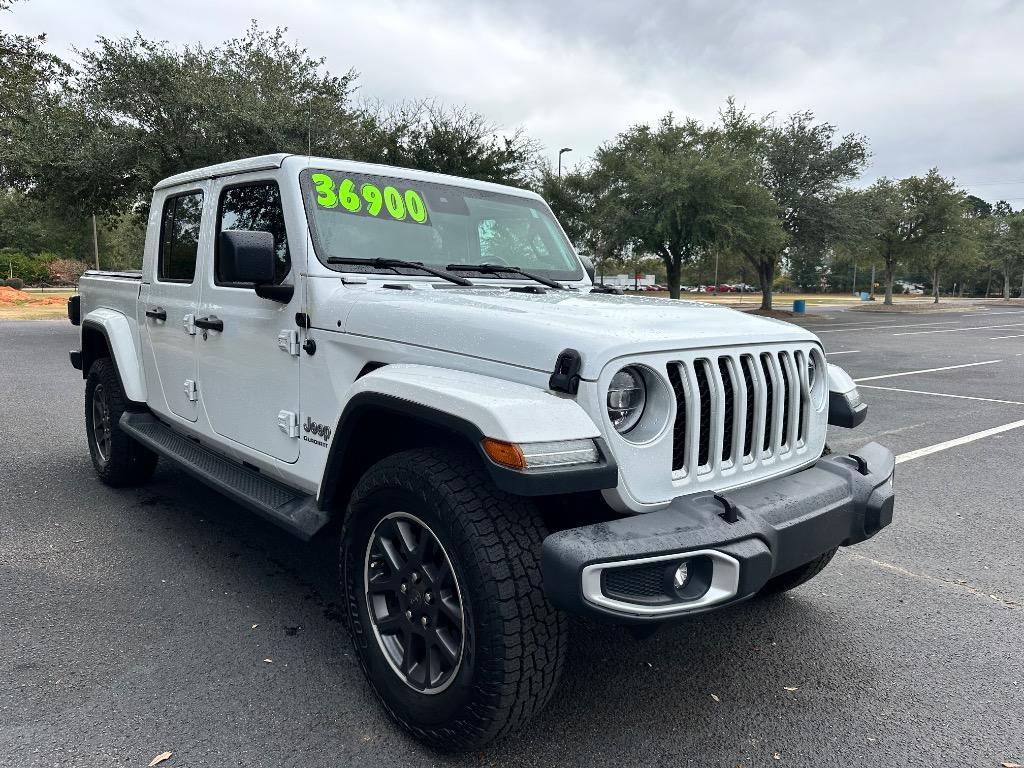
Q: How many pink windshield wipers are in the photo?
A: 0